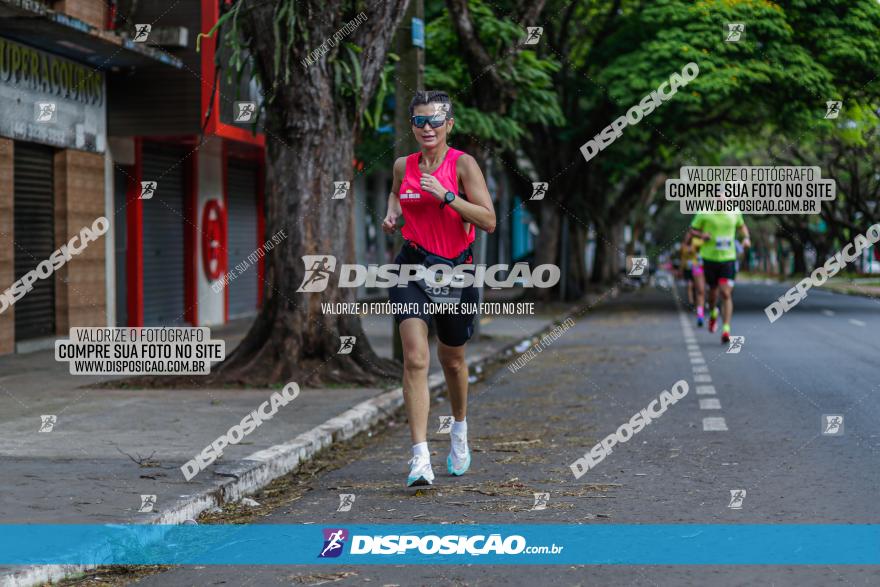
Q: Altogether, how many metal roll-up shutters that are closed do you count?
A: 3